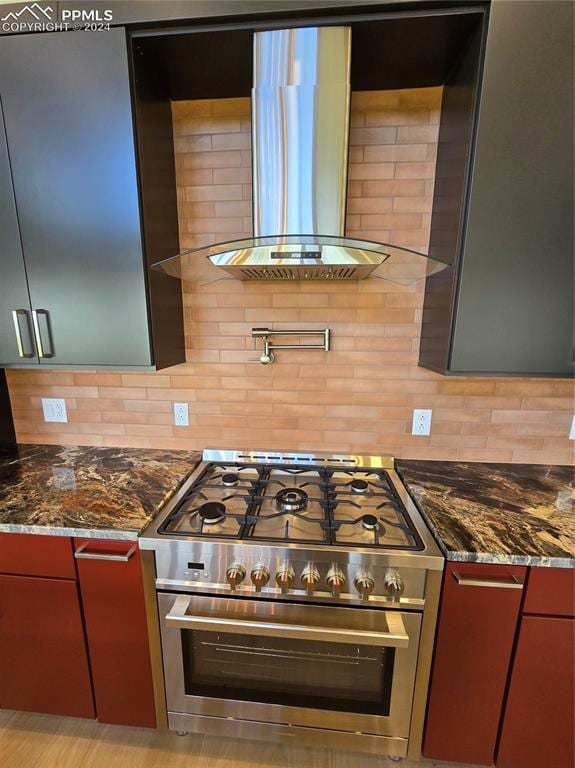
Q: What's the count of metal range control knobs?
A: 7